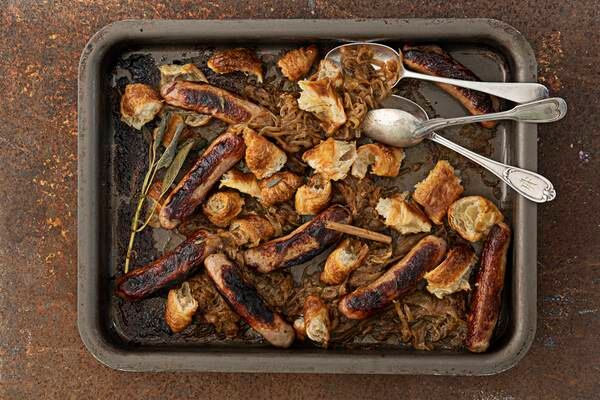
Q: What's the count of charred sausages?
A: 8